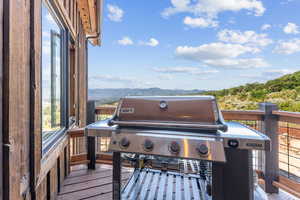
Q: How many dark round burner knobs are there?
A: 4